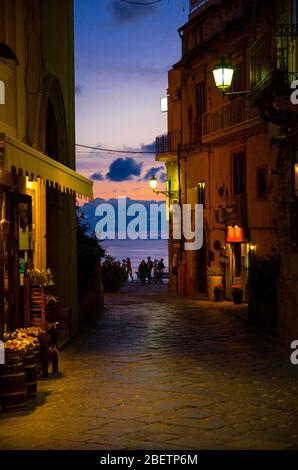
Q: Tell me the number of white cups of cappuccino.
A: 0